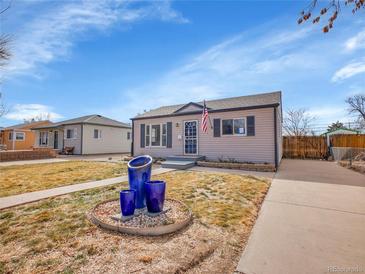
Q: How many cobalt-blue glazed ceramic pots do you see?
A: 3